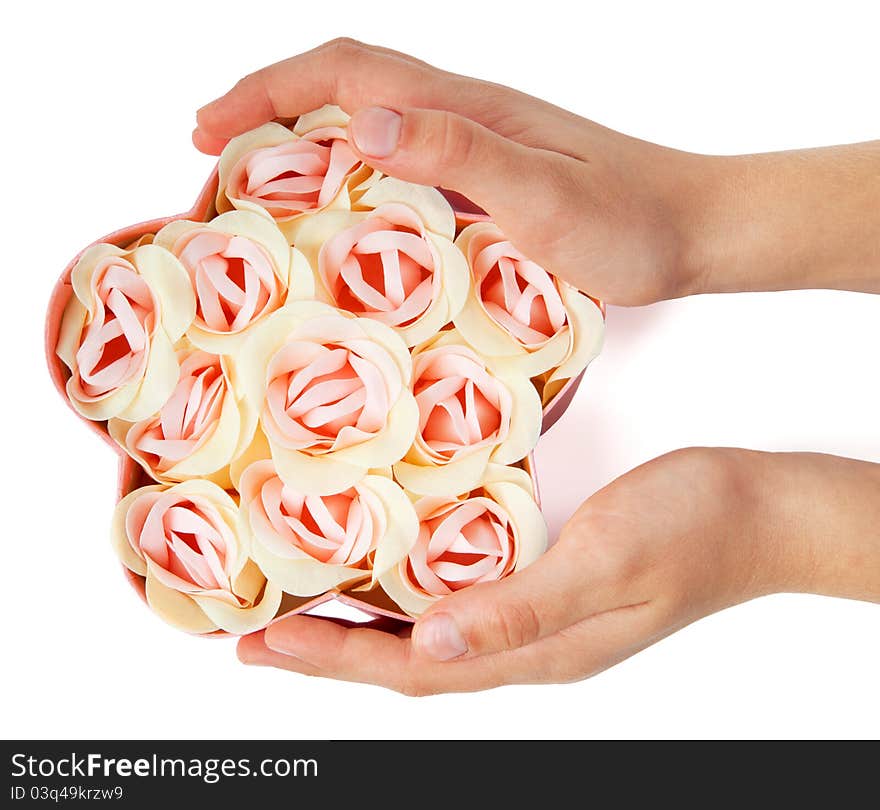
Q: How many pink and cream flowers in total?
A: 11